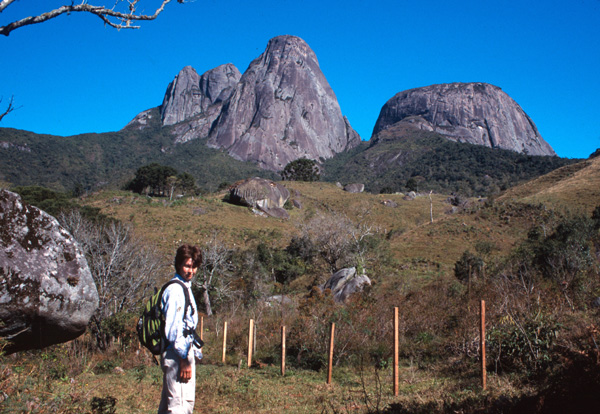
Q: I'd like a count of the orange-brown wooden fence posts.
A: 7